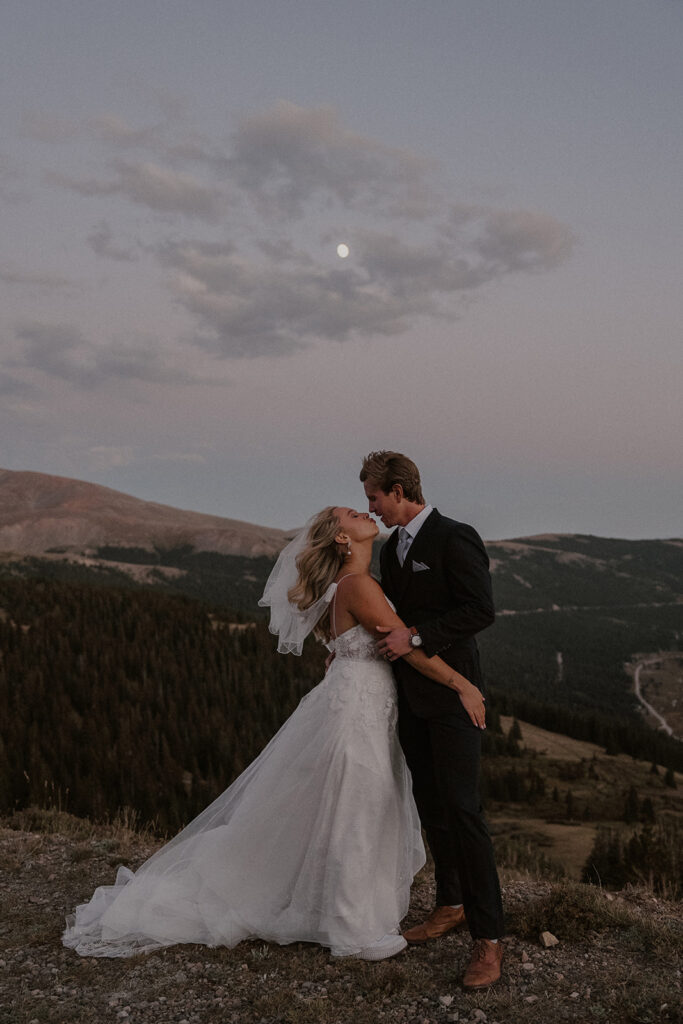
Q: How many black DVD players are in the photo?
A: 0